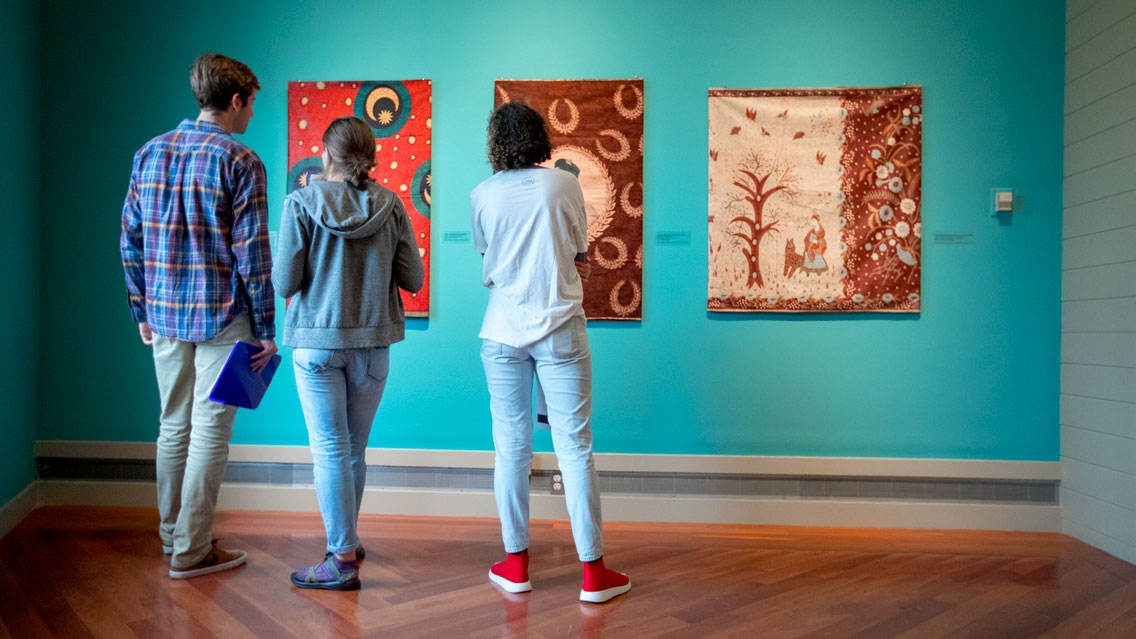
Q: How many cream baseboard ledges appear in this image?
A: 2